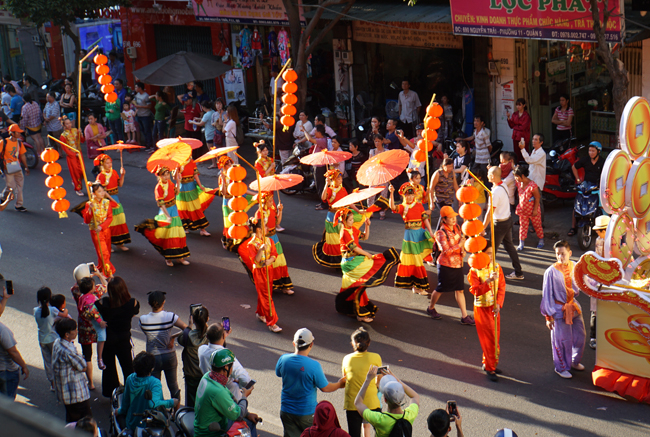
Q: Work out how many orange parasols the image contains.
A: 8